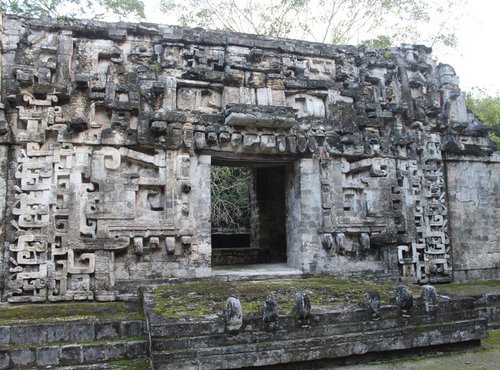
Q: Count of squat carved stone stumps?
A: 6